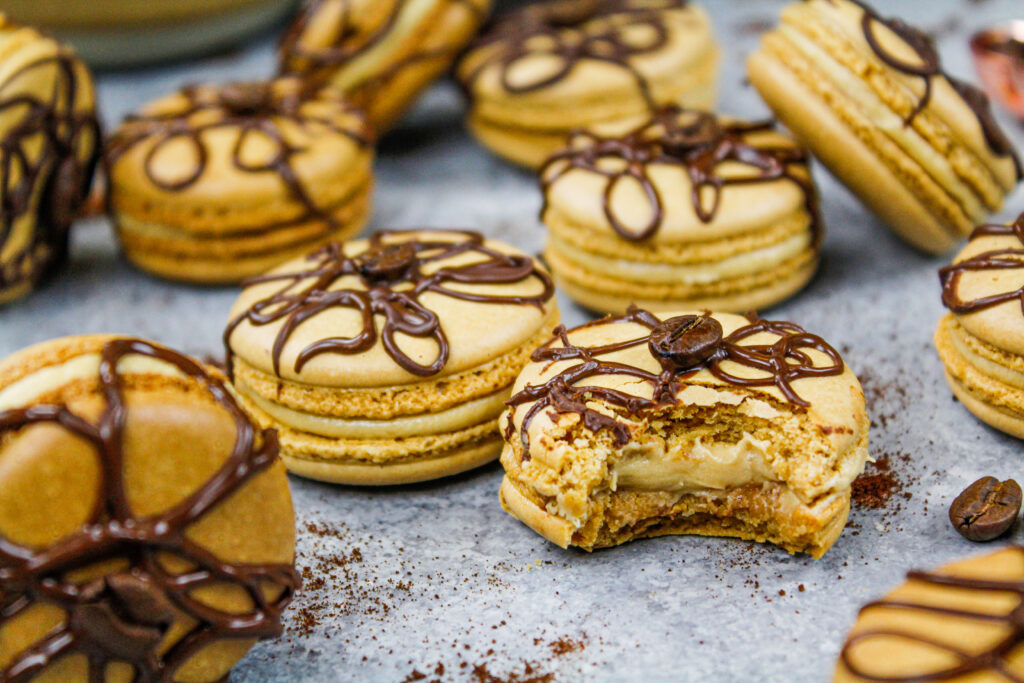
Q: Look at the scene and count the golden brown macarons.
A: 11